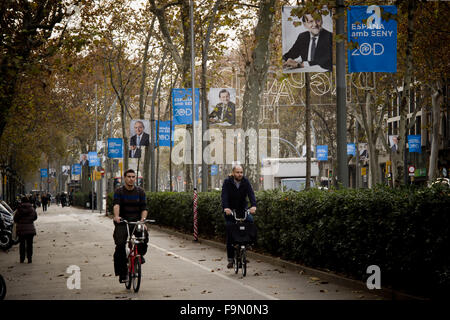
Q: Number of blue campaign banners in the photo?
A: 11